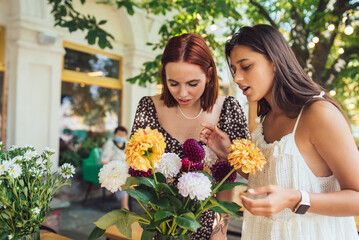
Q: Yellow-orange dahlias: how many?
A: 2